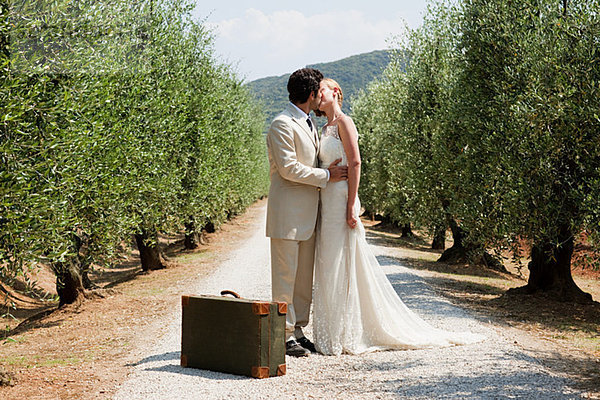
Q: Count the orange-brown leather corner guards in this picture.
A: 6